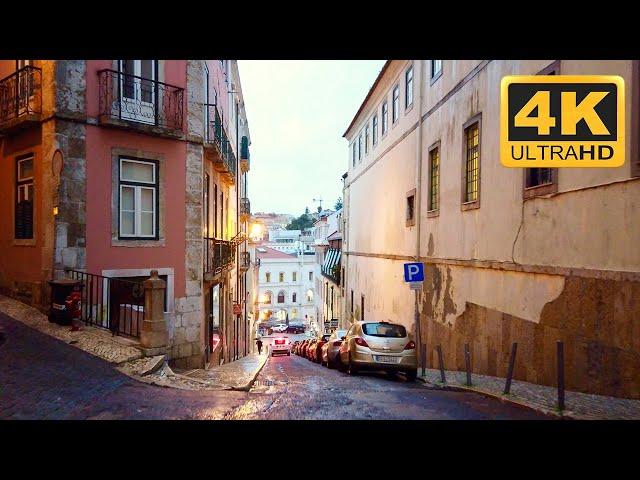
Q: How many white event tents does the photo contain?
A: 0